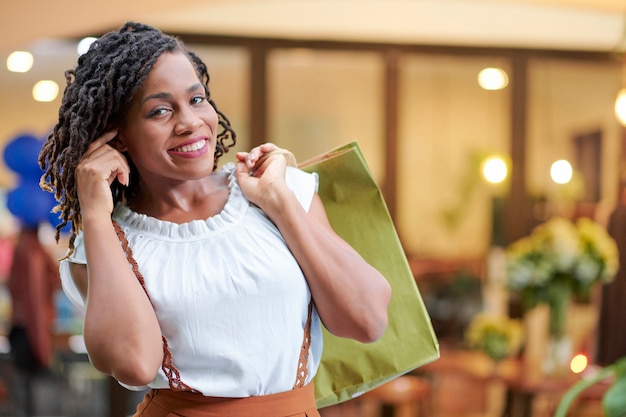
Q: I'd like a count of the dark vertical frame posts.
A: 3